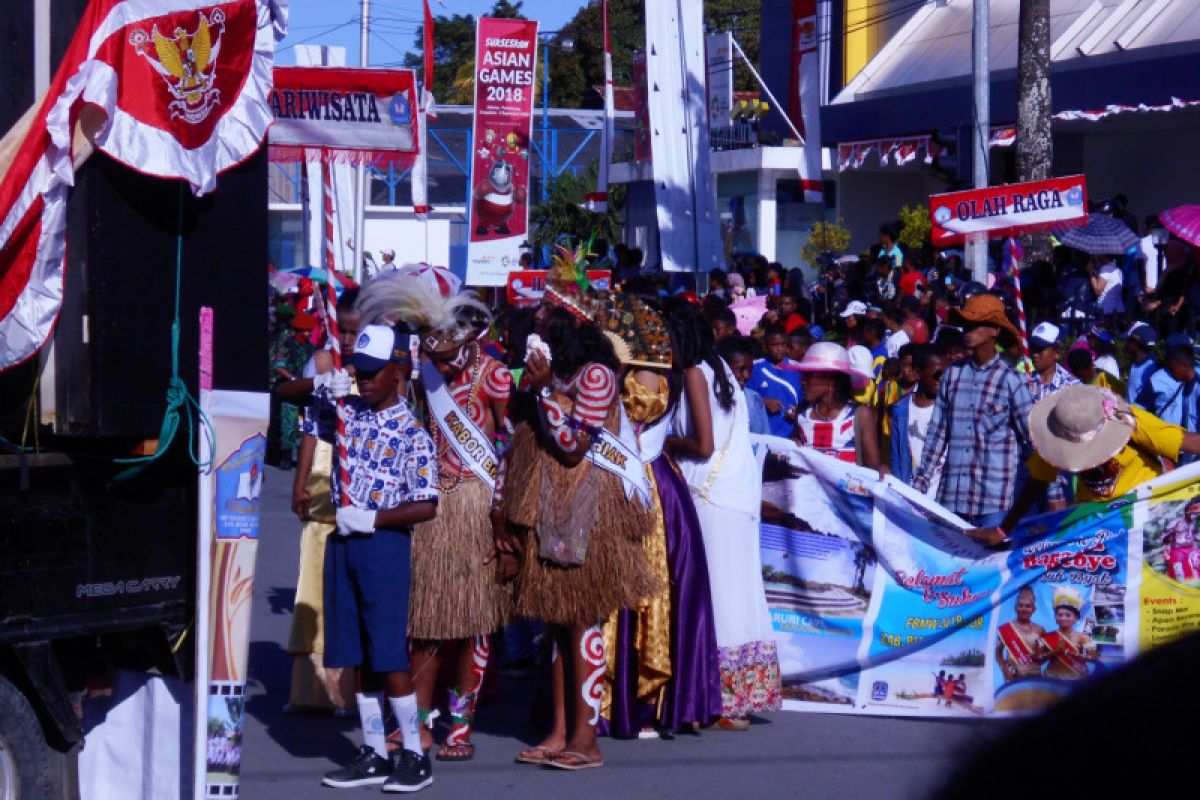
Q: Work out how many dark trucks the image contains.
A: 1